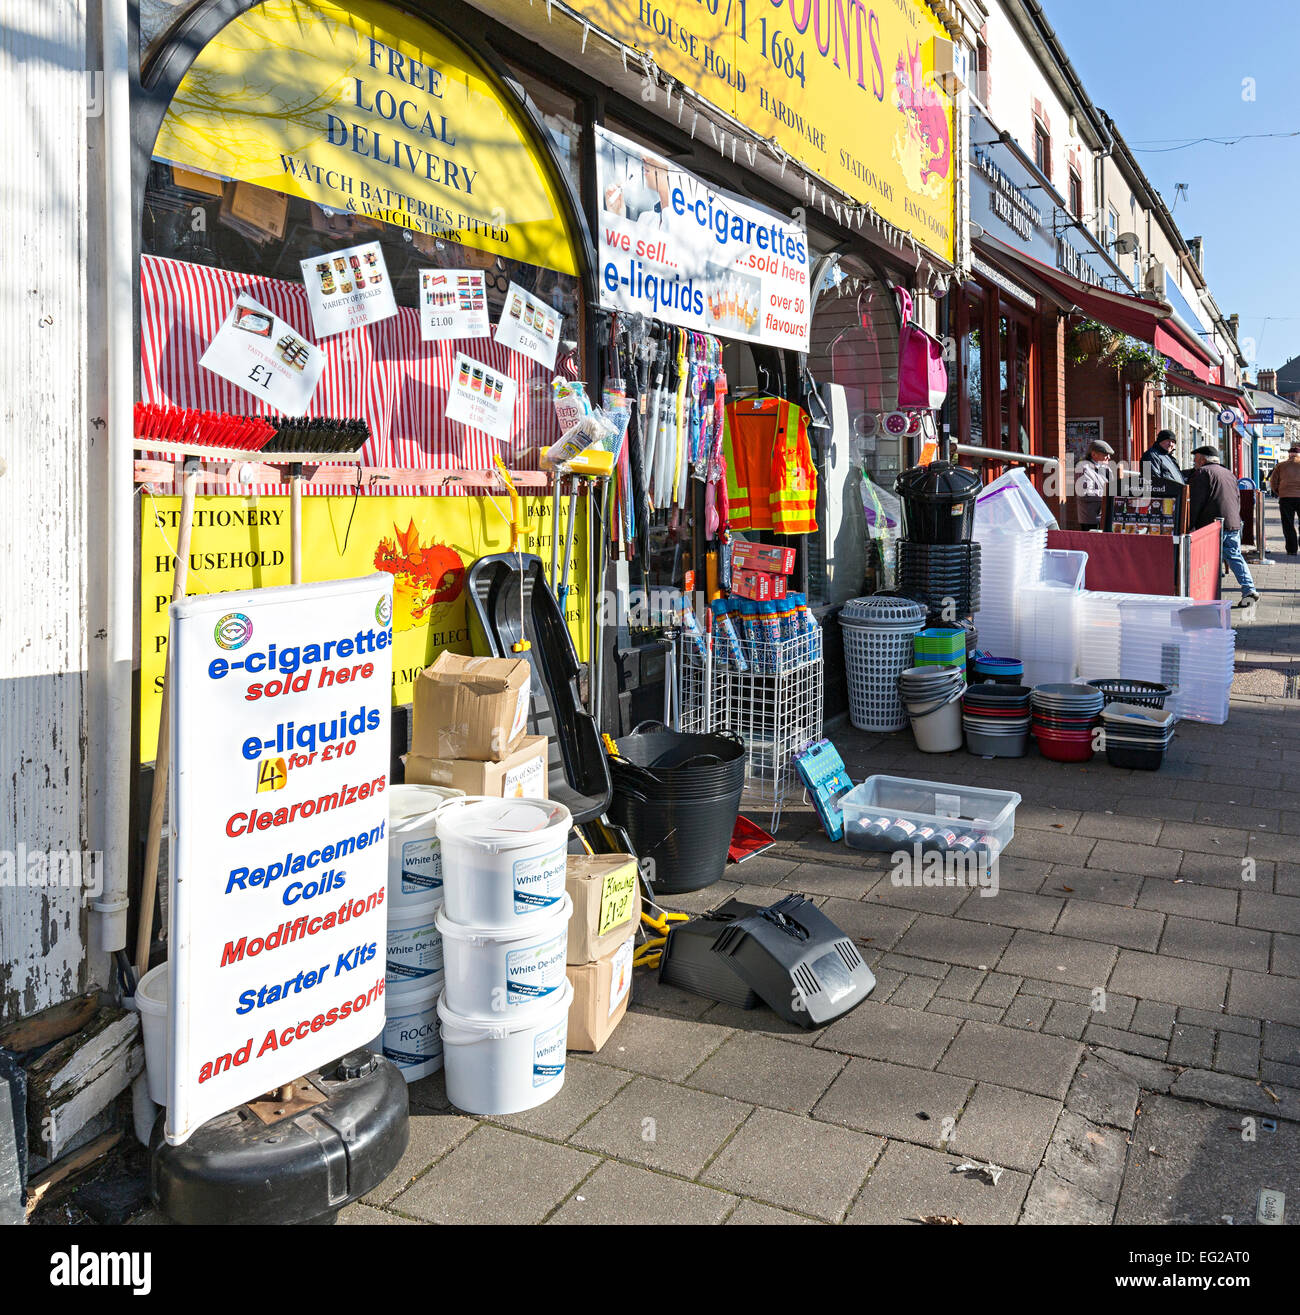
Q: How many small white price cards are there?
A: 5